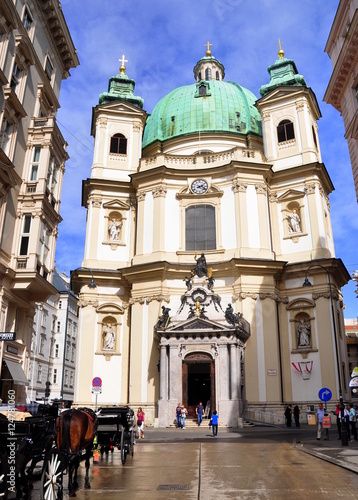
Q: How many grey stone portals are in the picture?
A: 1